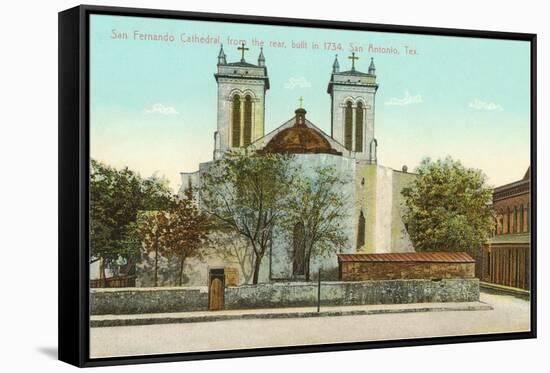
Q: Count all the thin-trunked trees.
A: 4